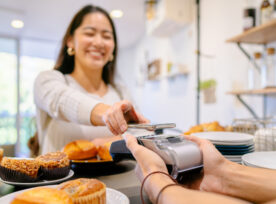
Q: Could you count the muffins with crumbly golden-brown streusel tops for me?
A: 2